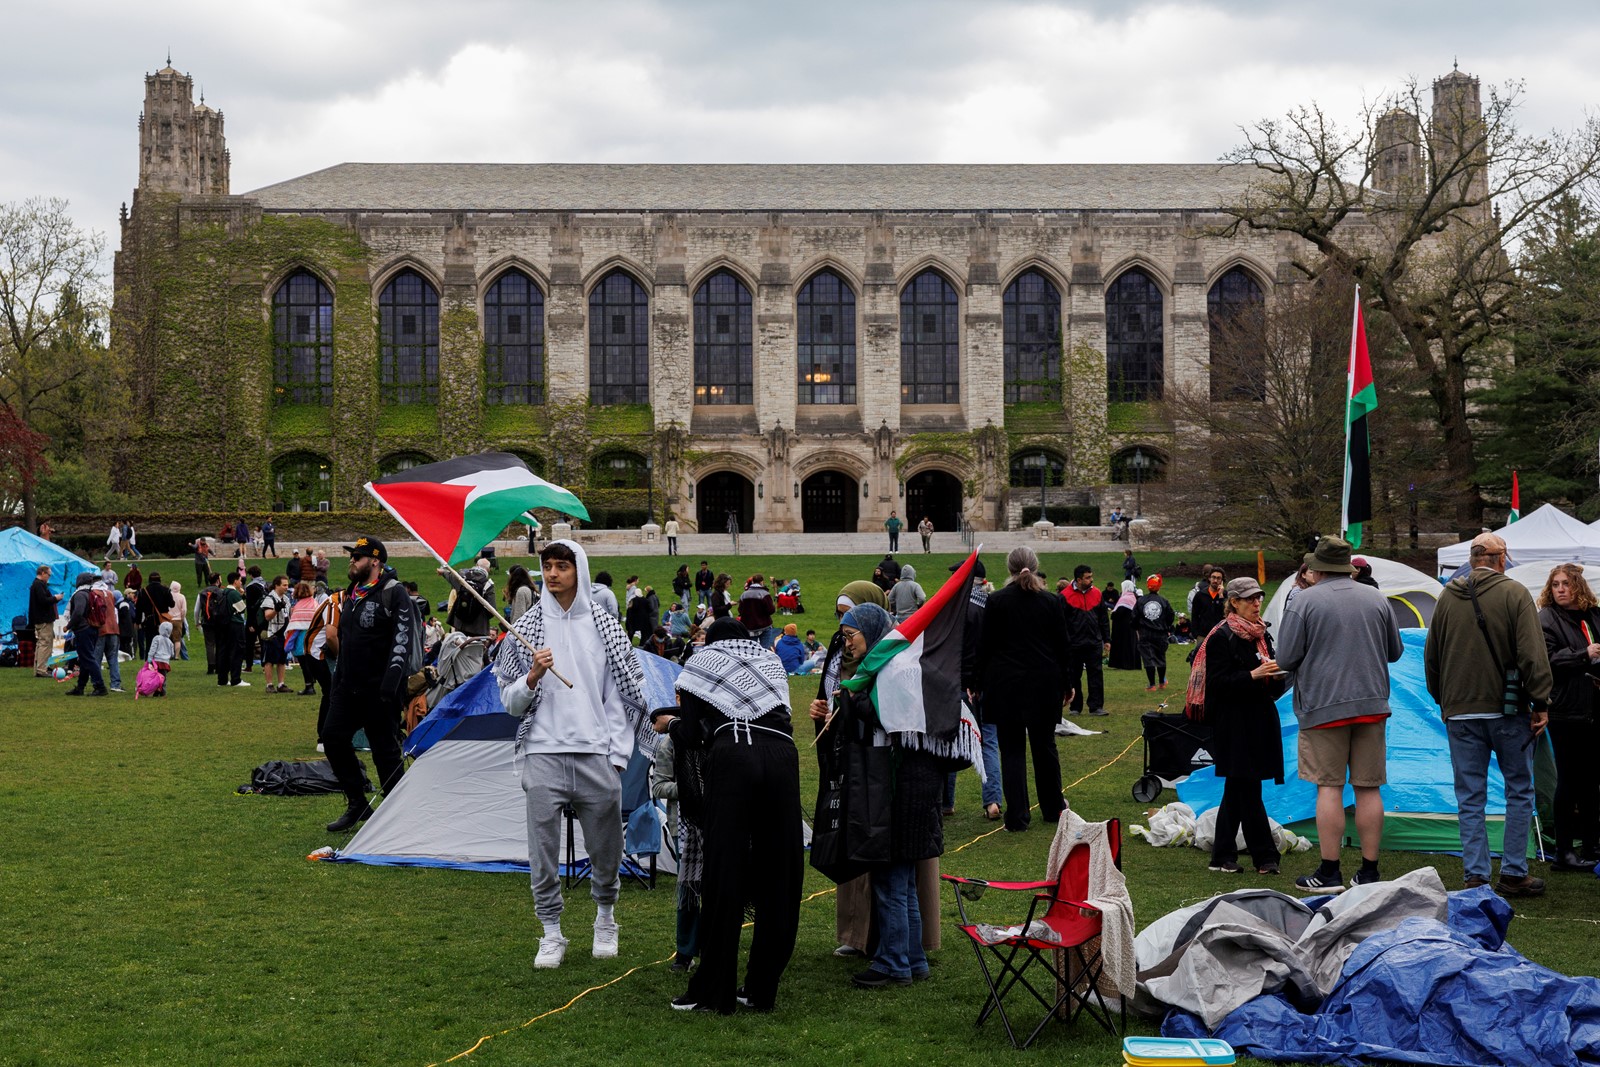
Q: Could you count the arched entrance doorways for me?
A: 3